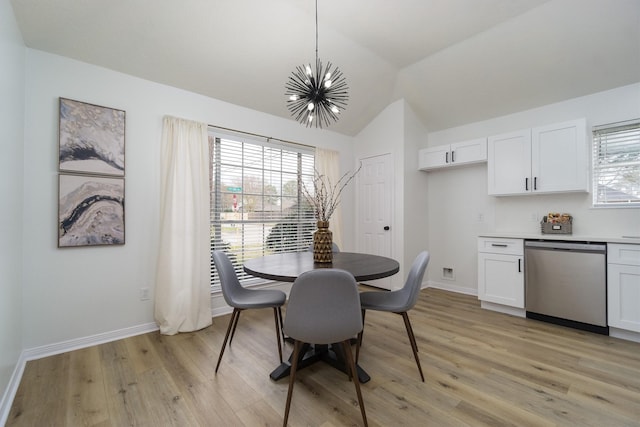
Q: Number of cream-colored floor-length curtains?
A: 2